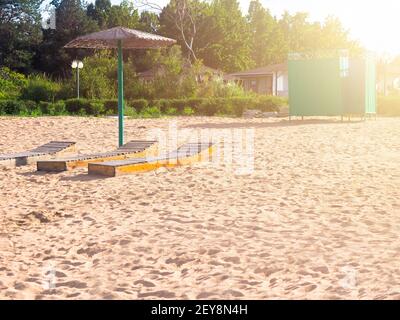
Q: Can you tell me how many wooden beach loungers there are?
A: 3